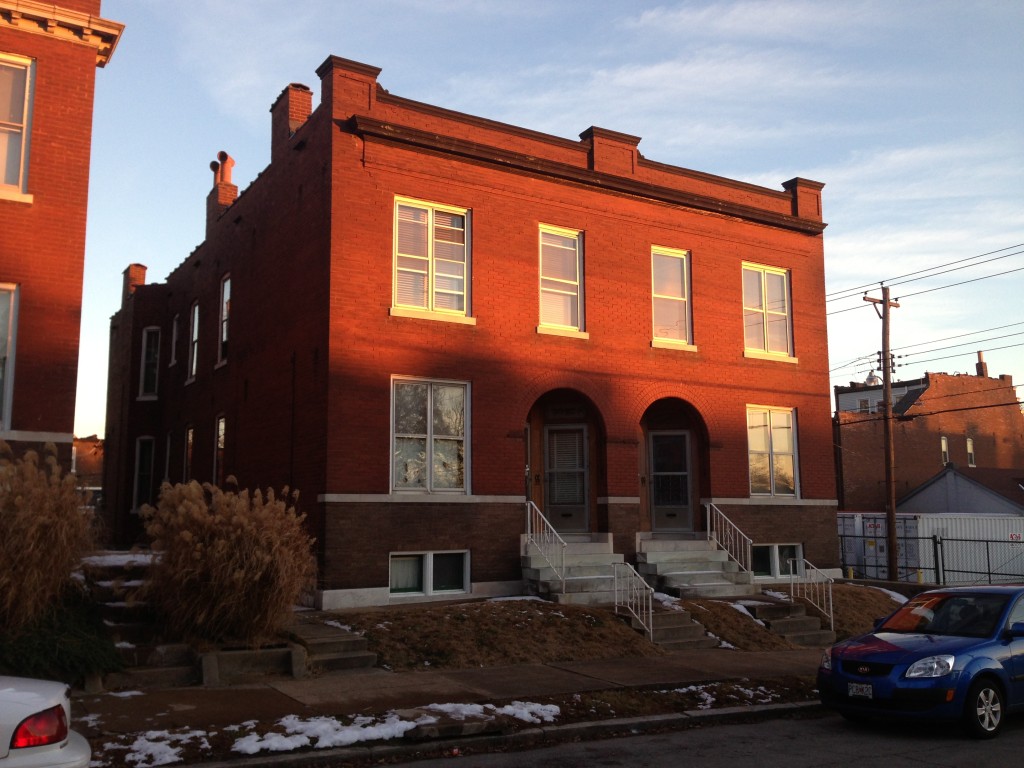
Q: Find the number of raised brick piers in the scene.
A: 3